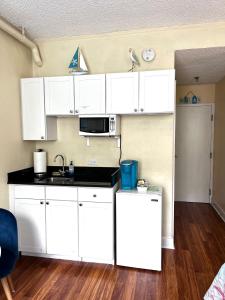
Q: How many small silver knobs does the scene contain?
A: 9